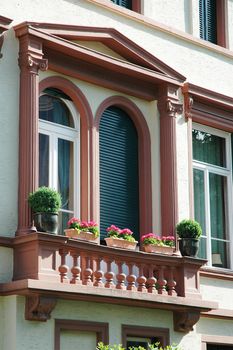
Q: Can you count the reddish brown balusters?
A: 11